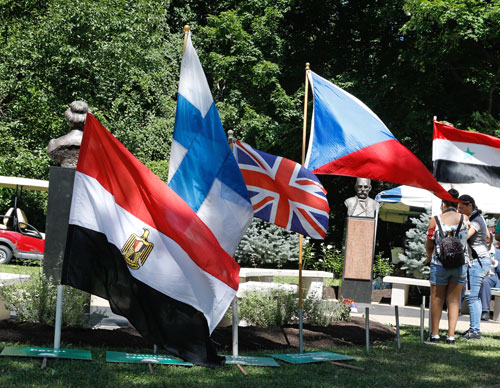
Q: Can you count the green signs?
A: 4